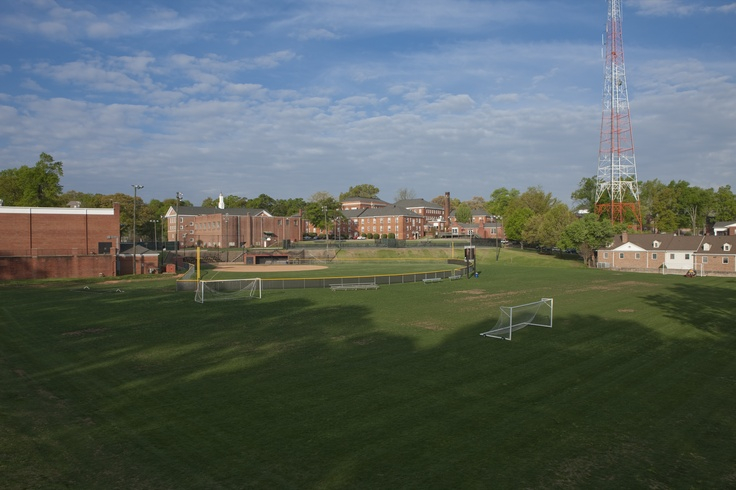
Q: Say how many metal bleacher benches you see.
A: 3